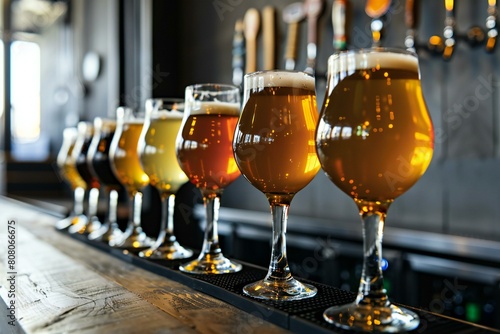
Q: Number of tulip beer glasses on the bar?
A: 8